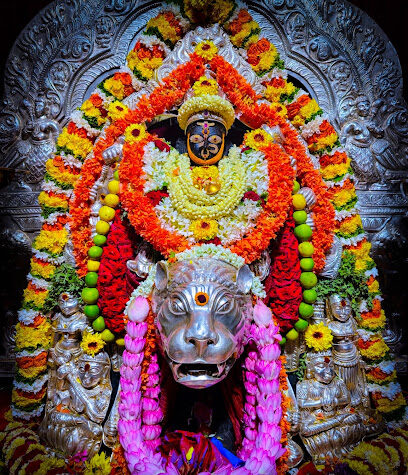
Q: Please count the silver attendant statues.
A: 4